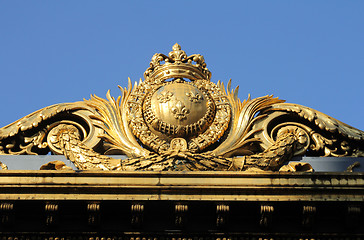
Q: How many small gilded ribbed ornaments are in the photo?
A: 9